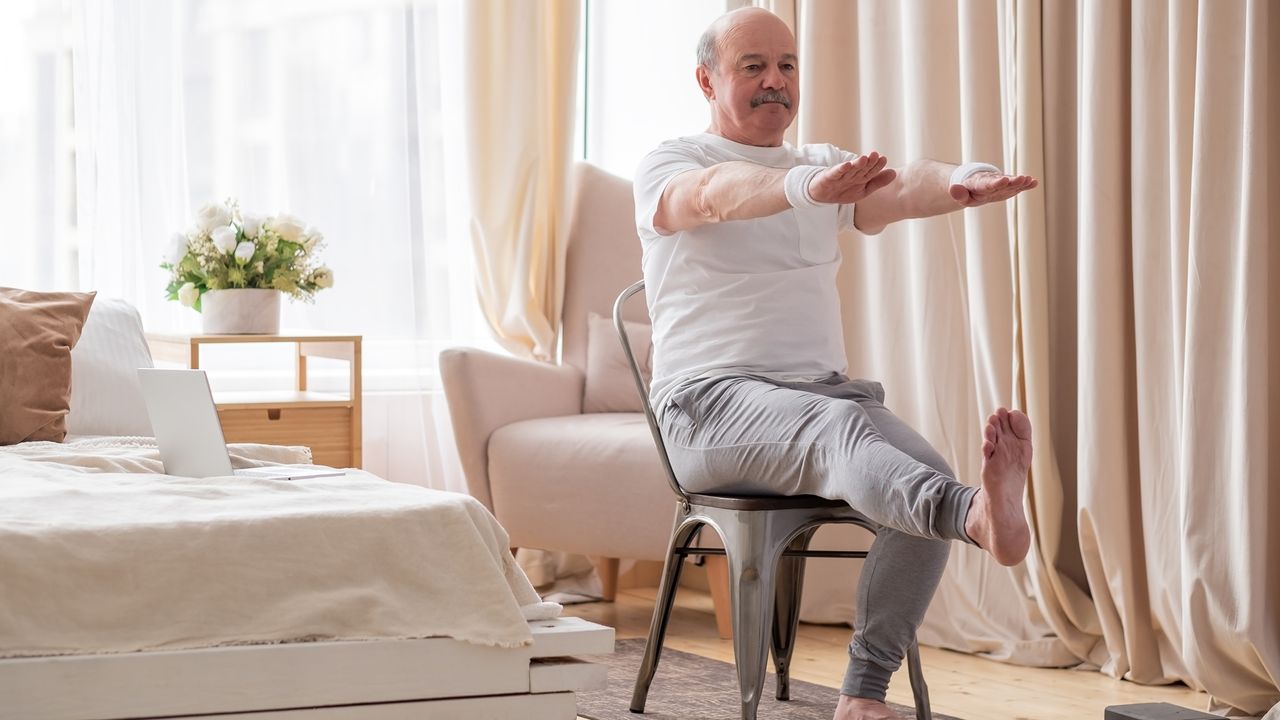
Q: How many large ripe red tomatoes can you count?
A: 0